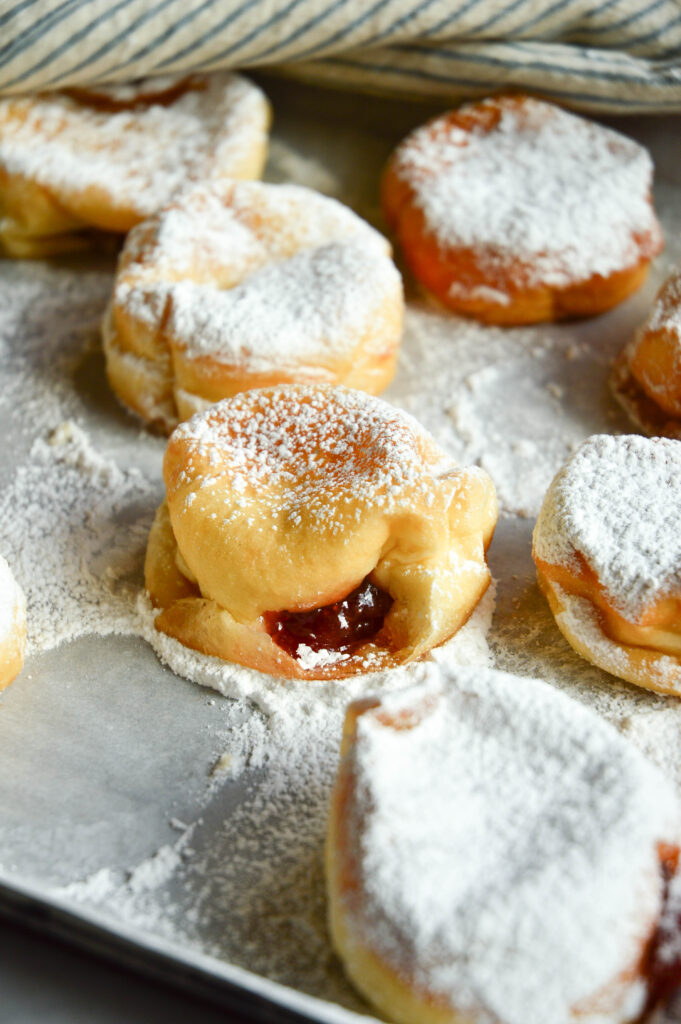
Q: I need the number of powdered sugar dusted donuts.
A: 8